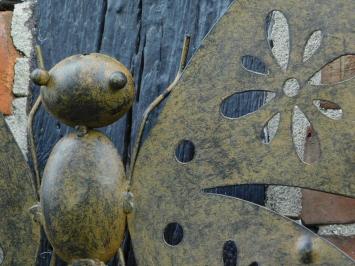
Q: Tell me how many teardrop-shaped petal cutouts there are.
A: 8